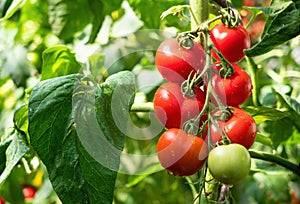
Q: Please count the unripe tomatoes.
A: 1